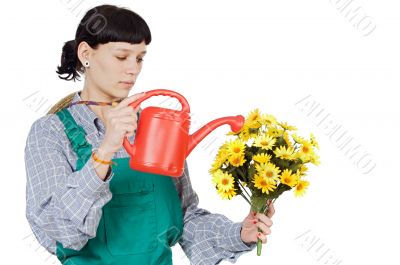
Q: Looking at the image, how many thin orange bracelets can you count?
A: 1